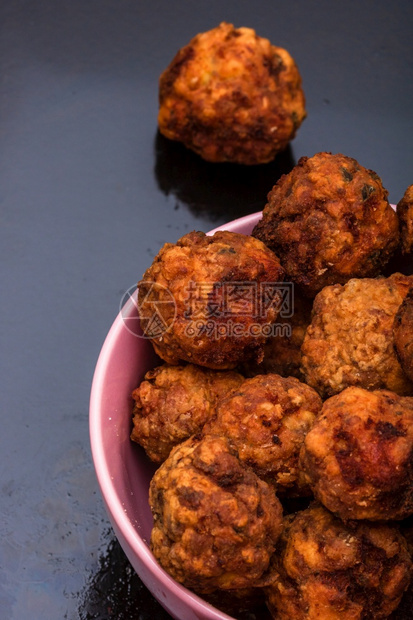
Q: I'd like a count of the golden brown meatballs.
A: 12